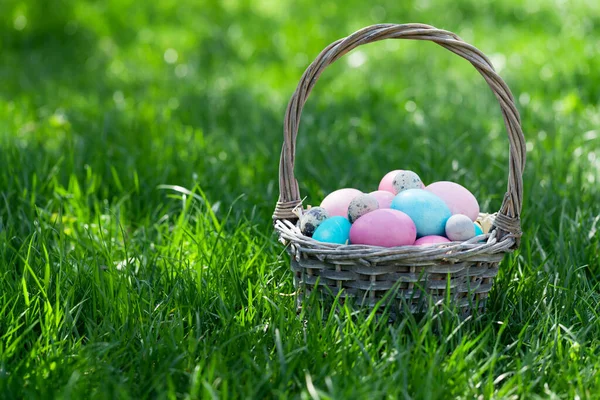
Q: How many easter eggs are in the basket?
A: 13